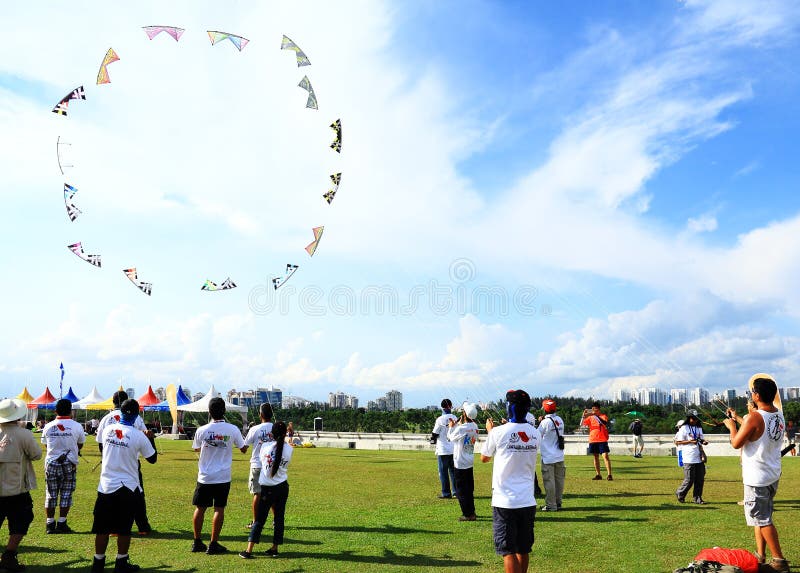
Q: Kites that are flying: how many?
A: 15